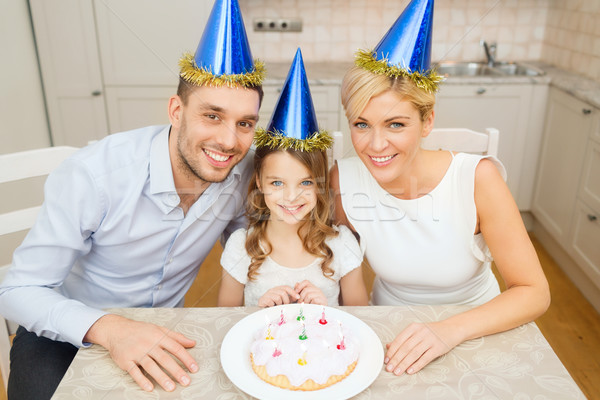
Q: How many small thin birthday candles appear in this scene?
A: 8